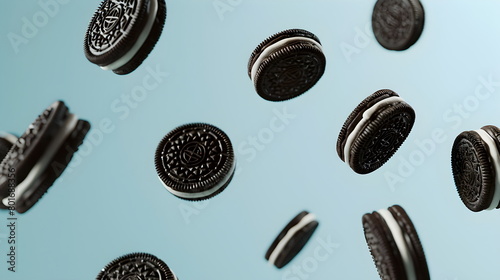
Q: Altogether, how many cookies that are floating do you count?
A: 11